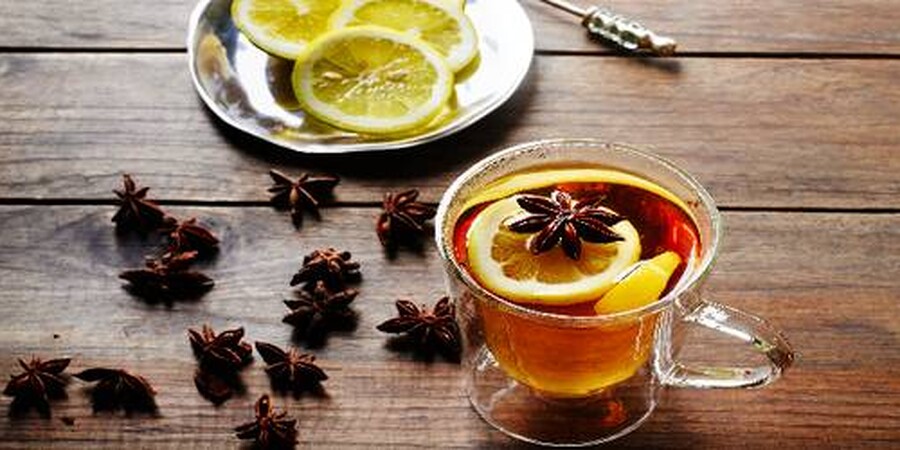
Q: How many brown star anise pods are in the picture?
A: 14